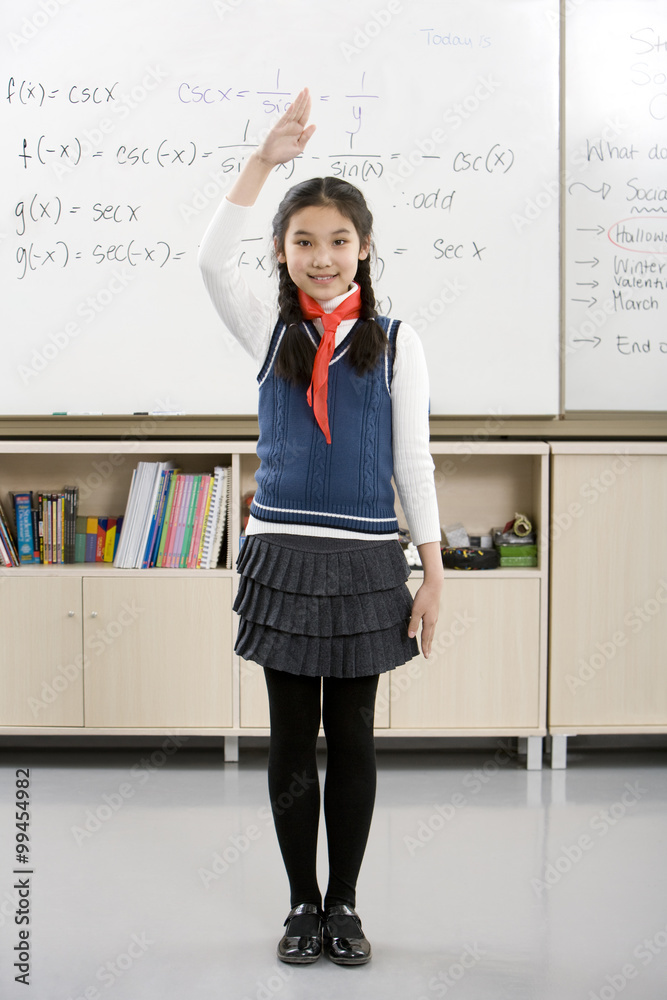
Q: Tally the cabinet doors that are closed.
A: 5